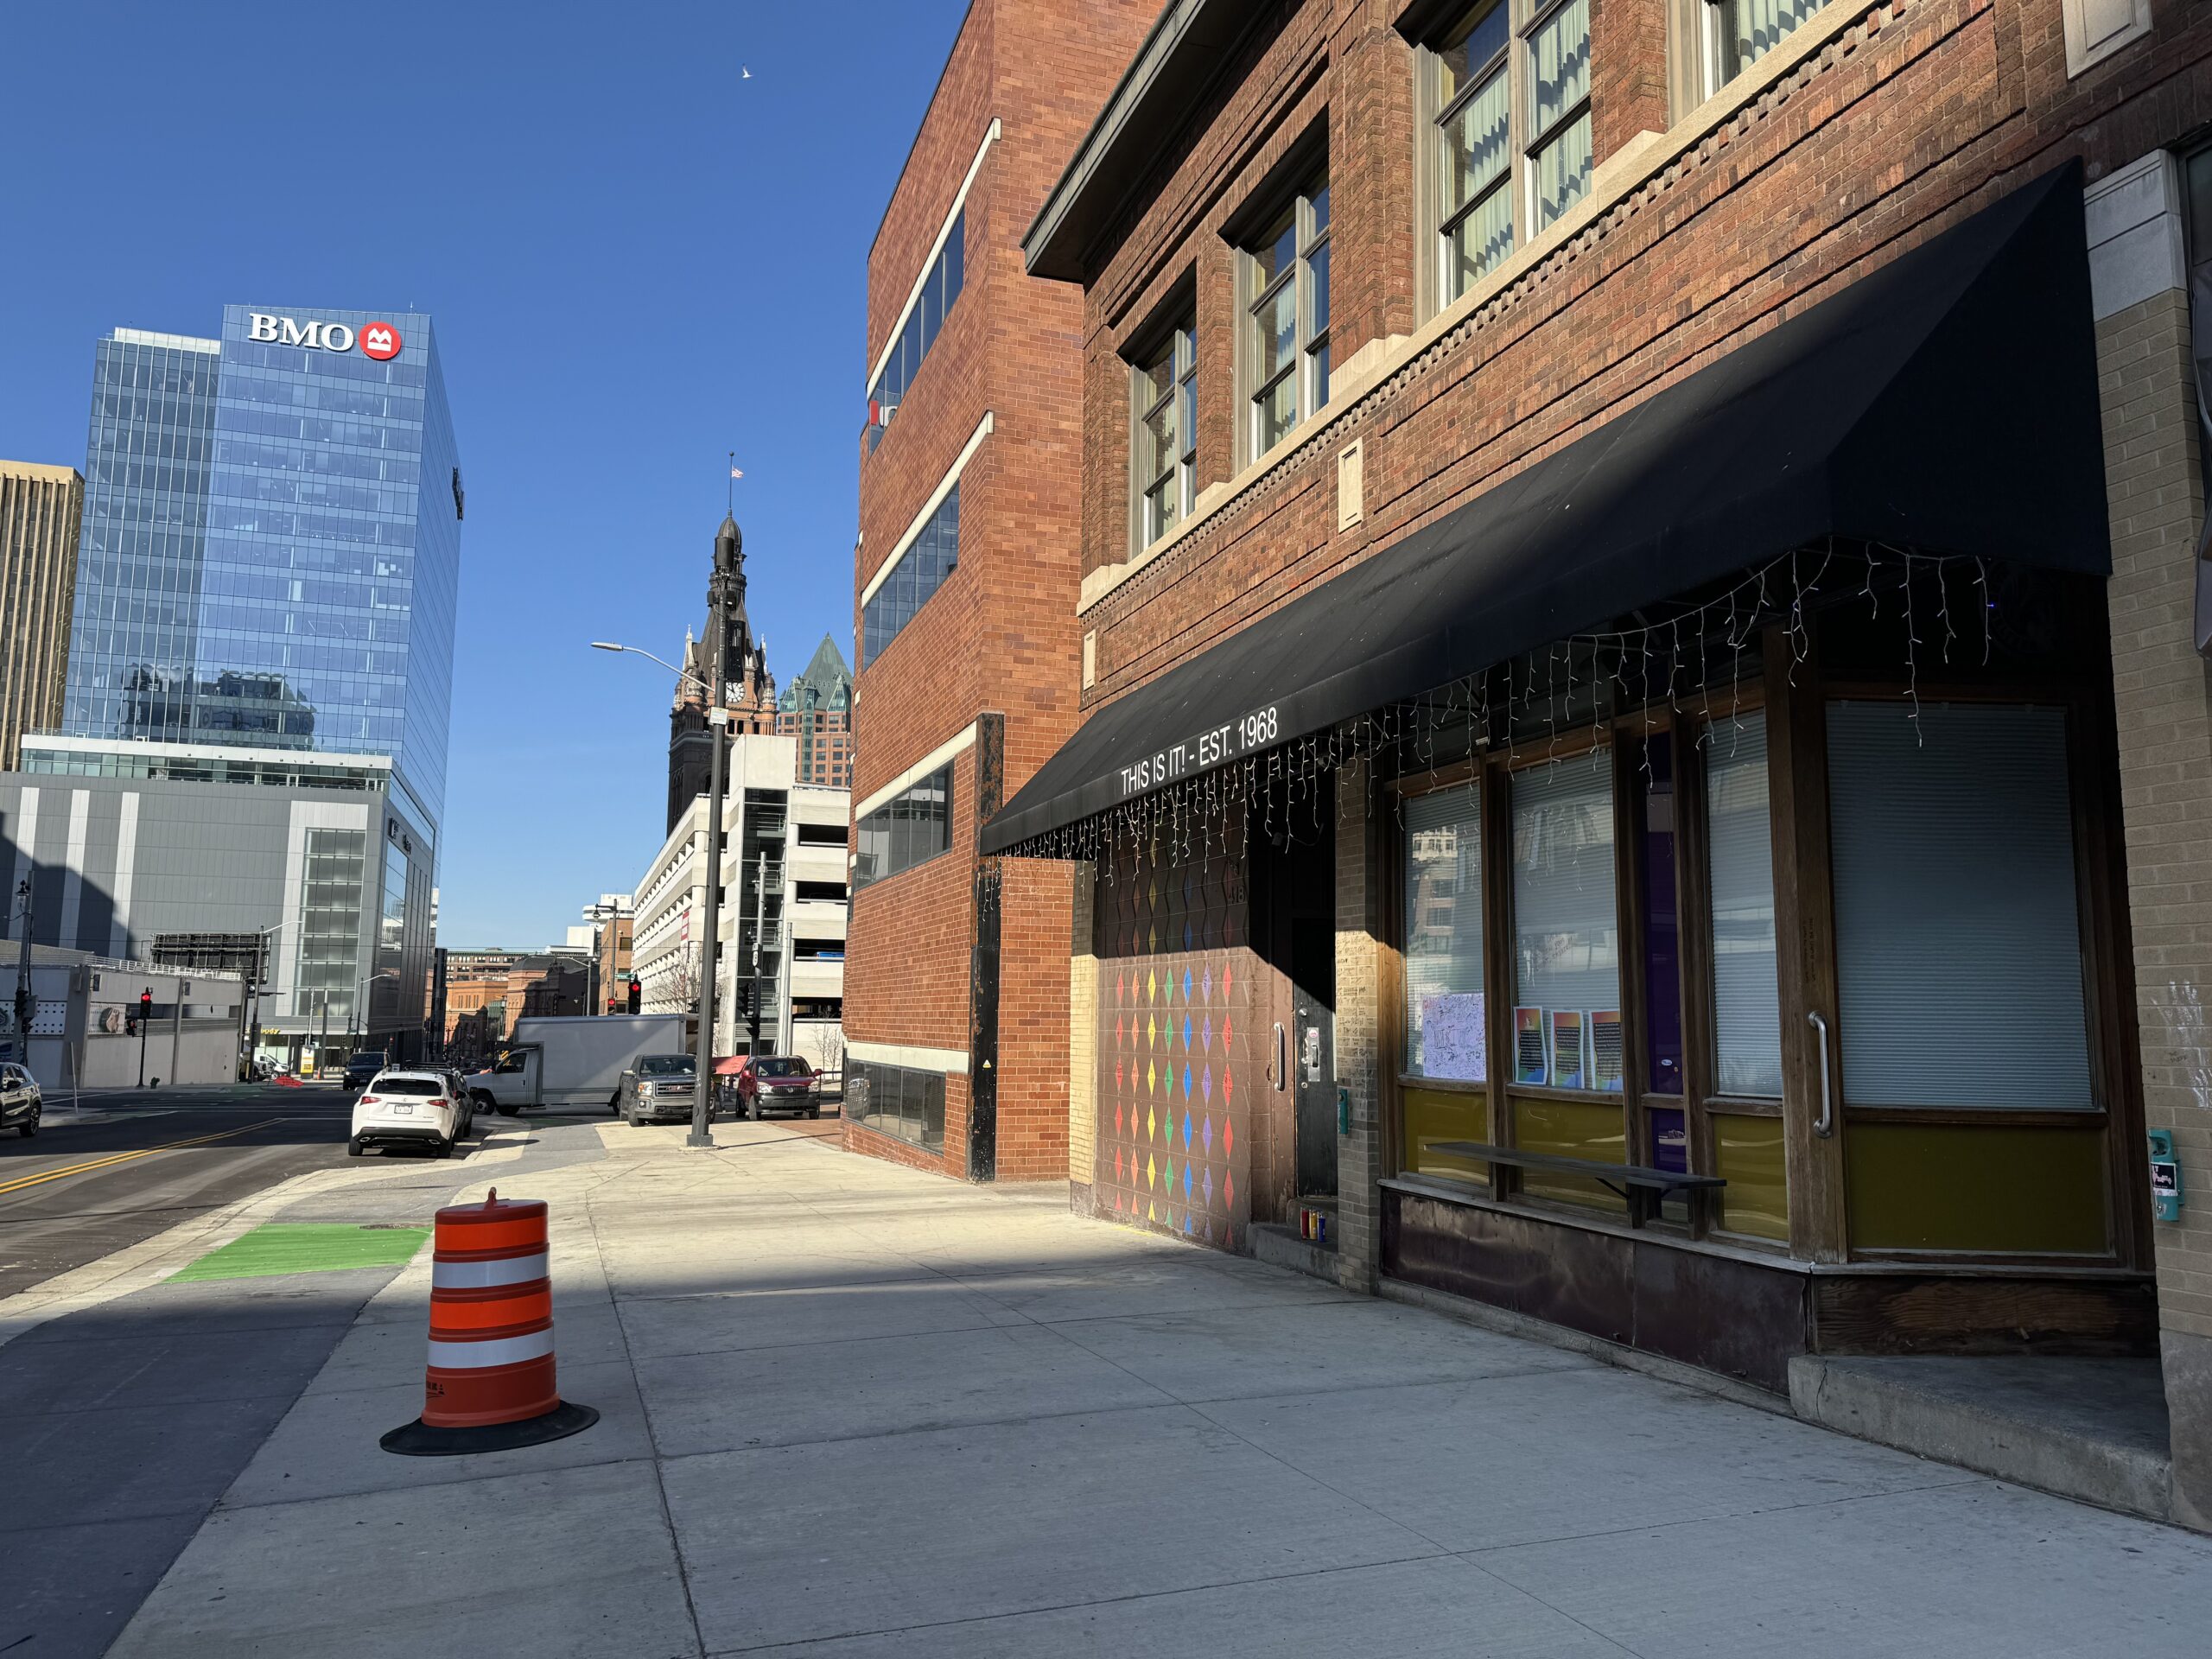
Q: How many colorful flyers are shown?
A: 3